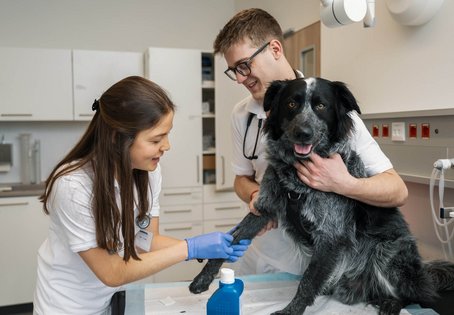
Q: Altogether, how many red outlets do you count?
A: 4